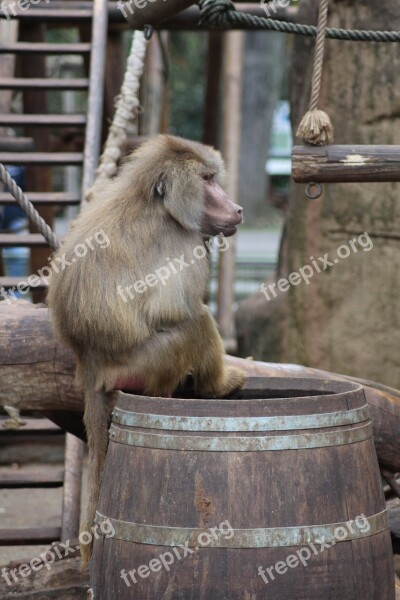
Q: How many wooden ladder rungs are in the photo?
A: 11